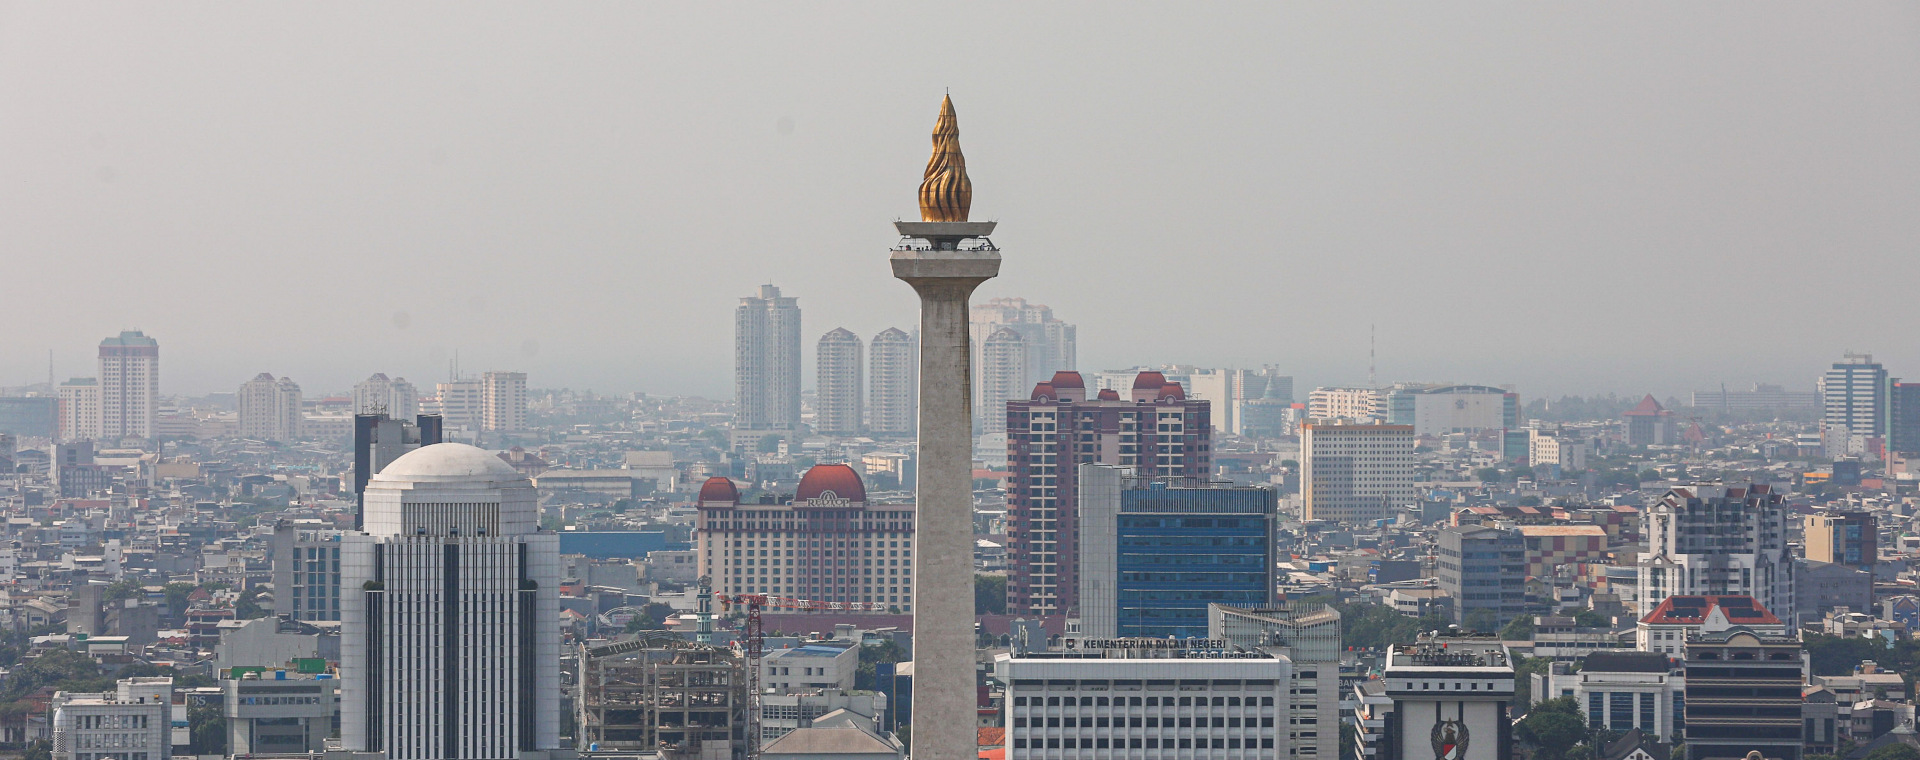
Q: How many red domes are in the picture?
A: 7